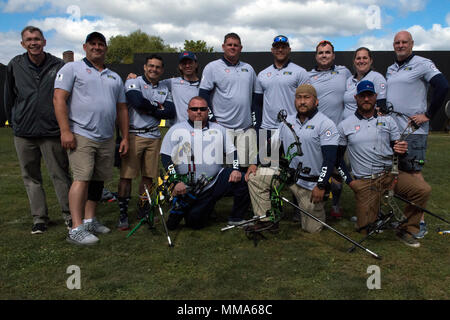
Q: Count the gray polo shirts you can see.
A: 11